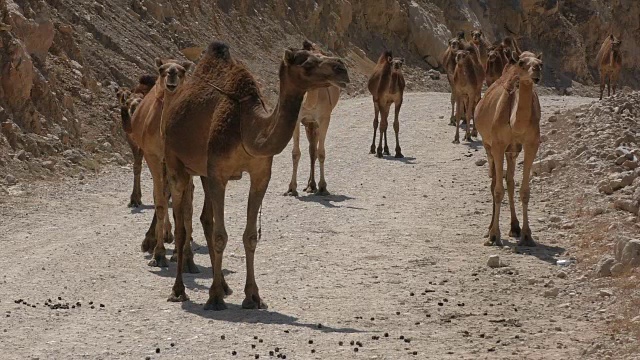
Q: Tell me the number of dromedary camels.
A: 13